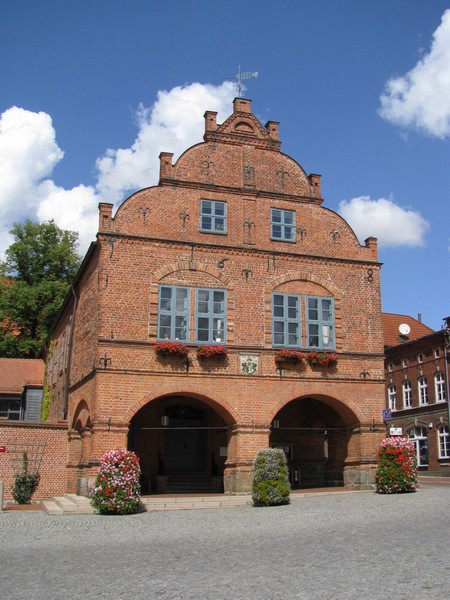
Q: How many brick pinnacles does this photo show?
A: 7